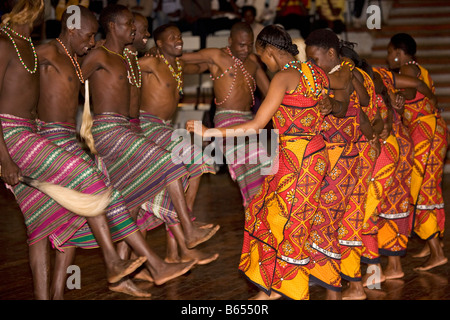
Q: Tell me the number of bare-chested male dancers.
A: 6